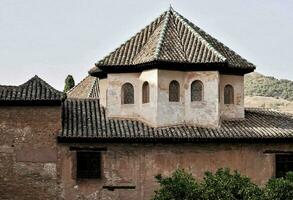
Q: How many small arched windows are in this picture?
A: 5